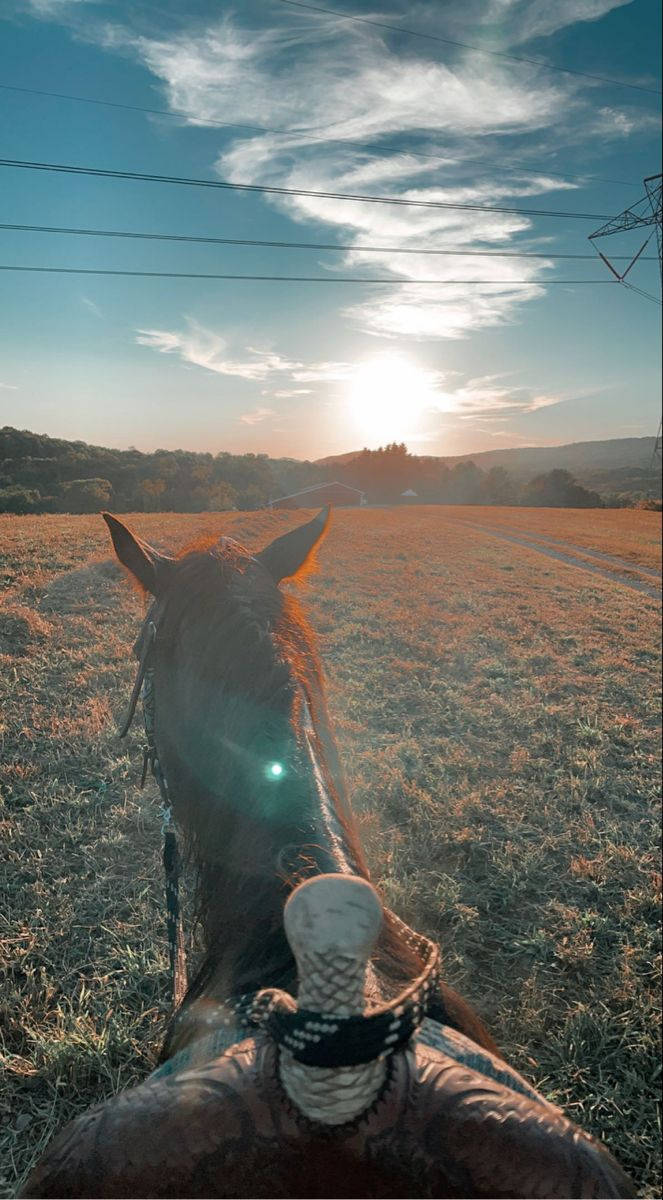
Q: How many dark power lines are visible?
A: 5